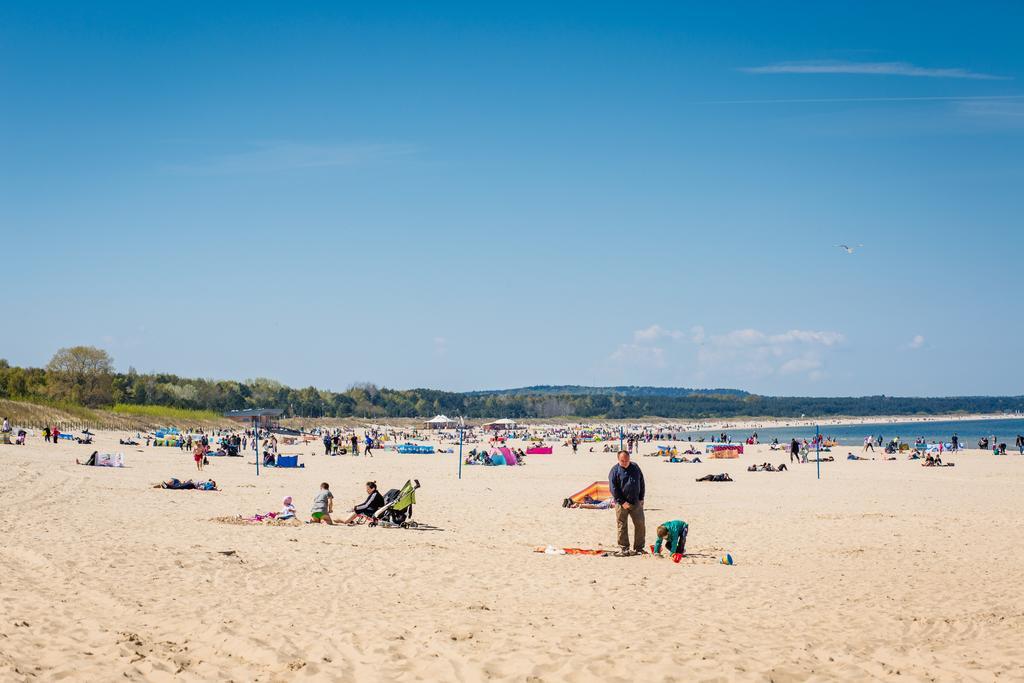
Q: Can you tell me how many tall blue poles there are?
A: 4